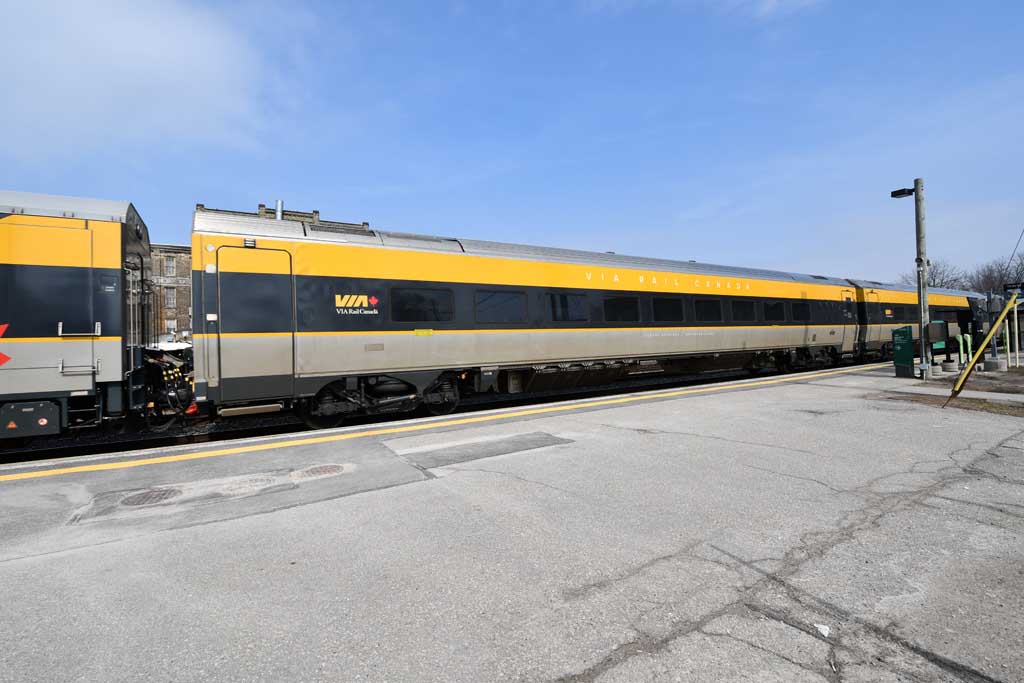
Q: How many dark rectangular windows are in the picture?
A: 9